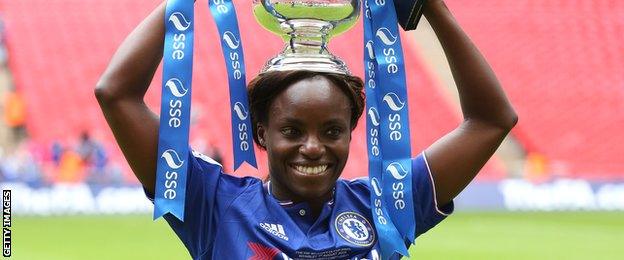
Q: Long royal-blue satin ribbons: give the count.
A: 4